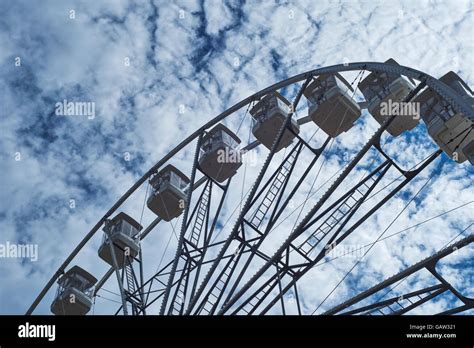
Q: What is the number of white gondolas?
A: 8